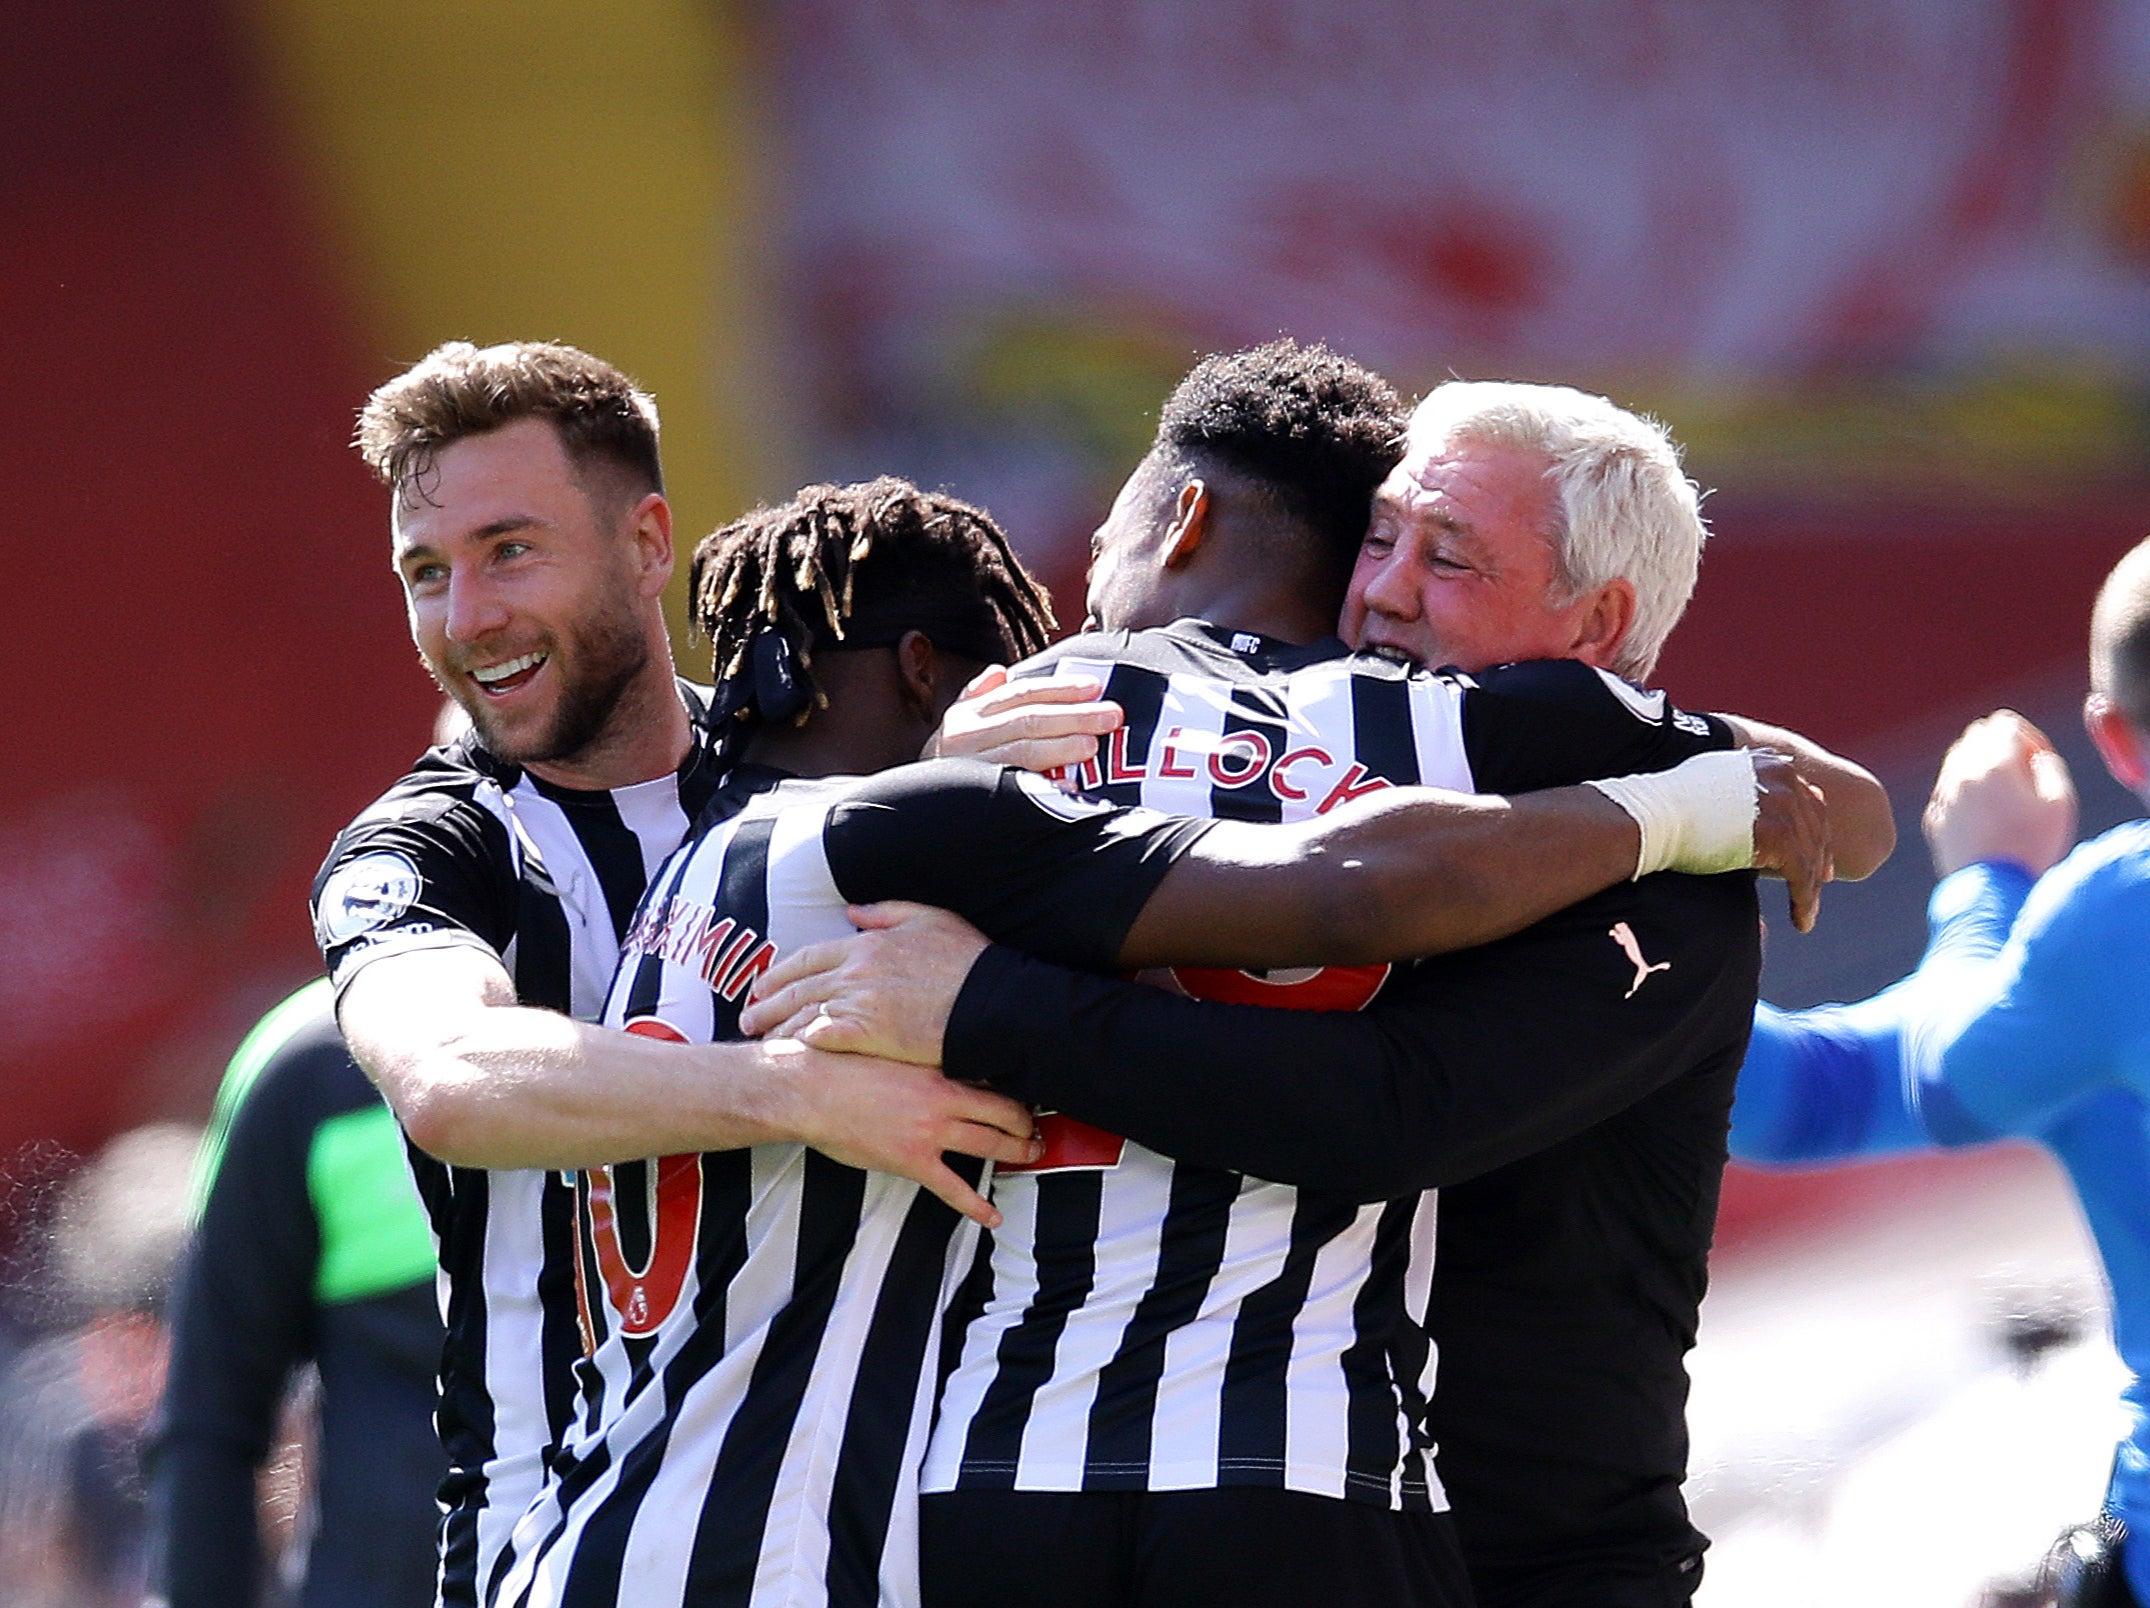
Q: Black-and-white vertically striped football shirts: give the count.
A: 3